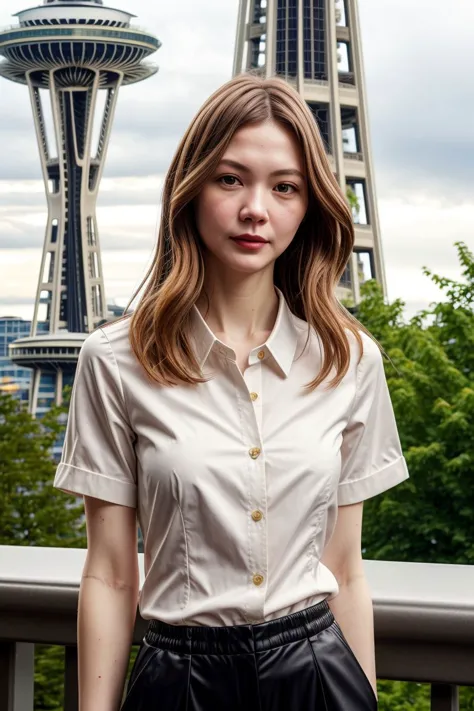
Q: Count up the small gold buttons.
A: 5